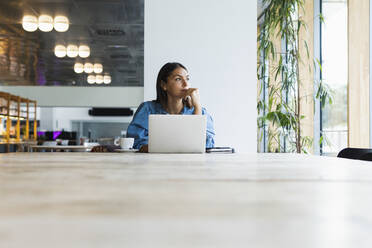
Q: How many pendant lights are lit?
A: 12